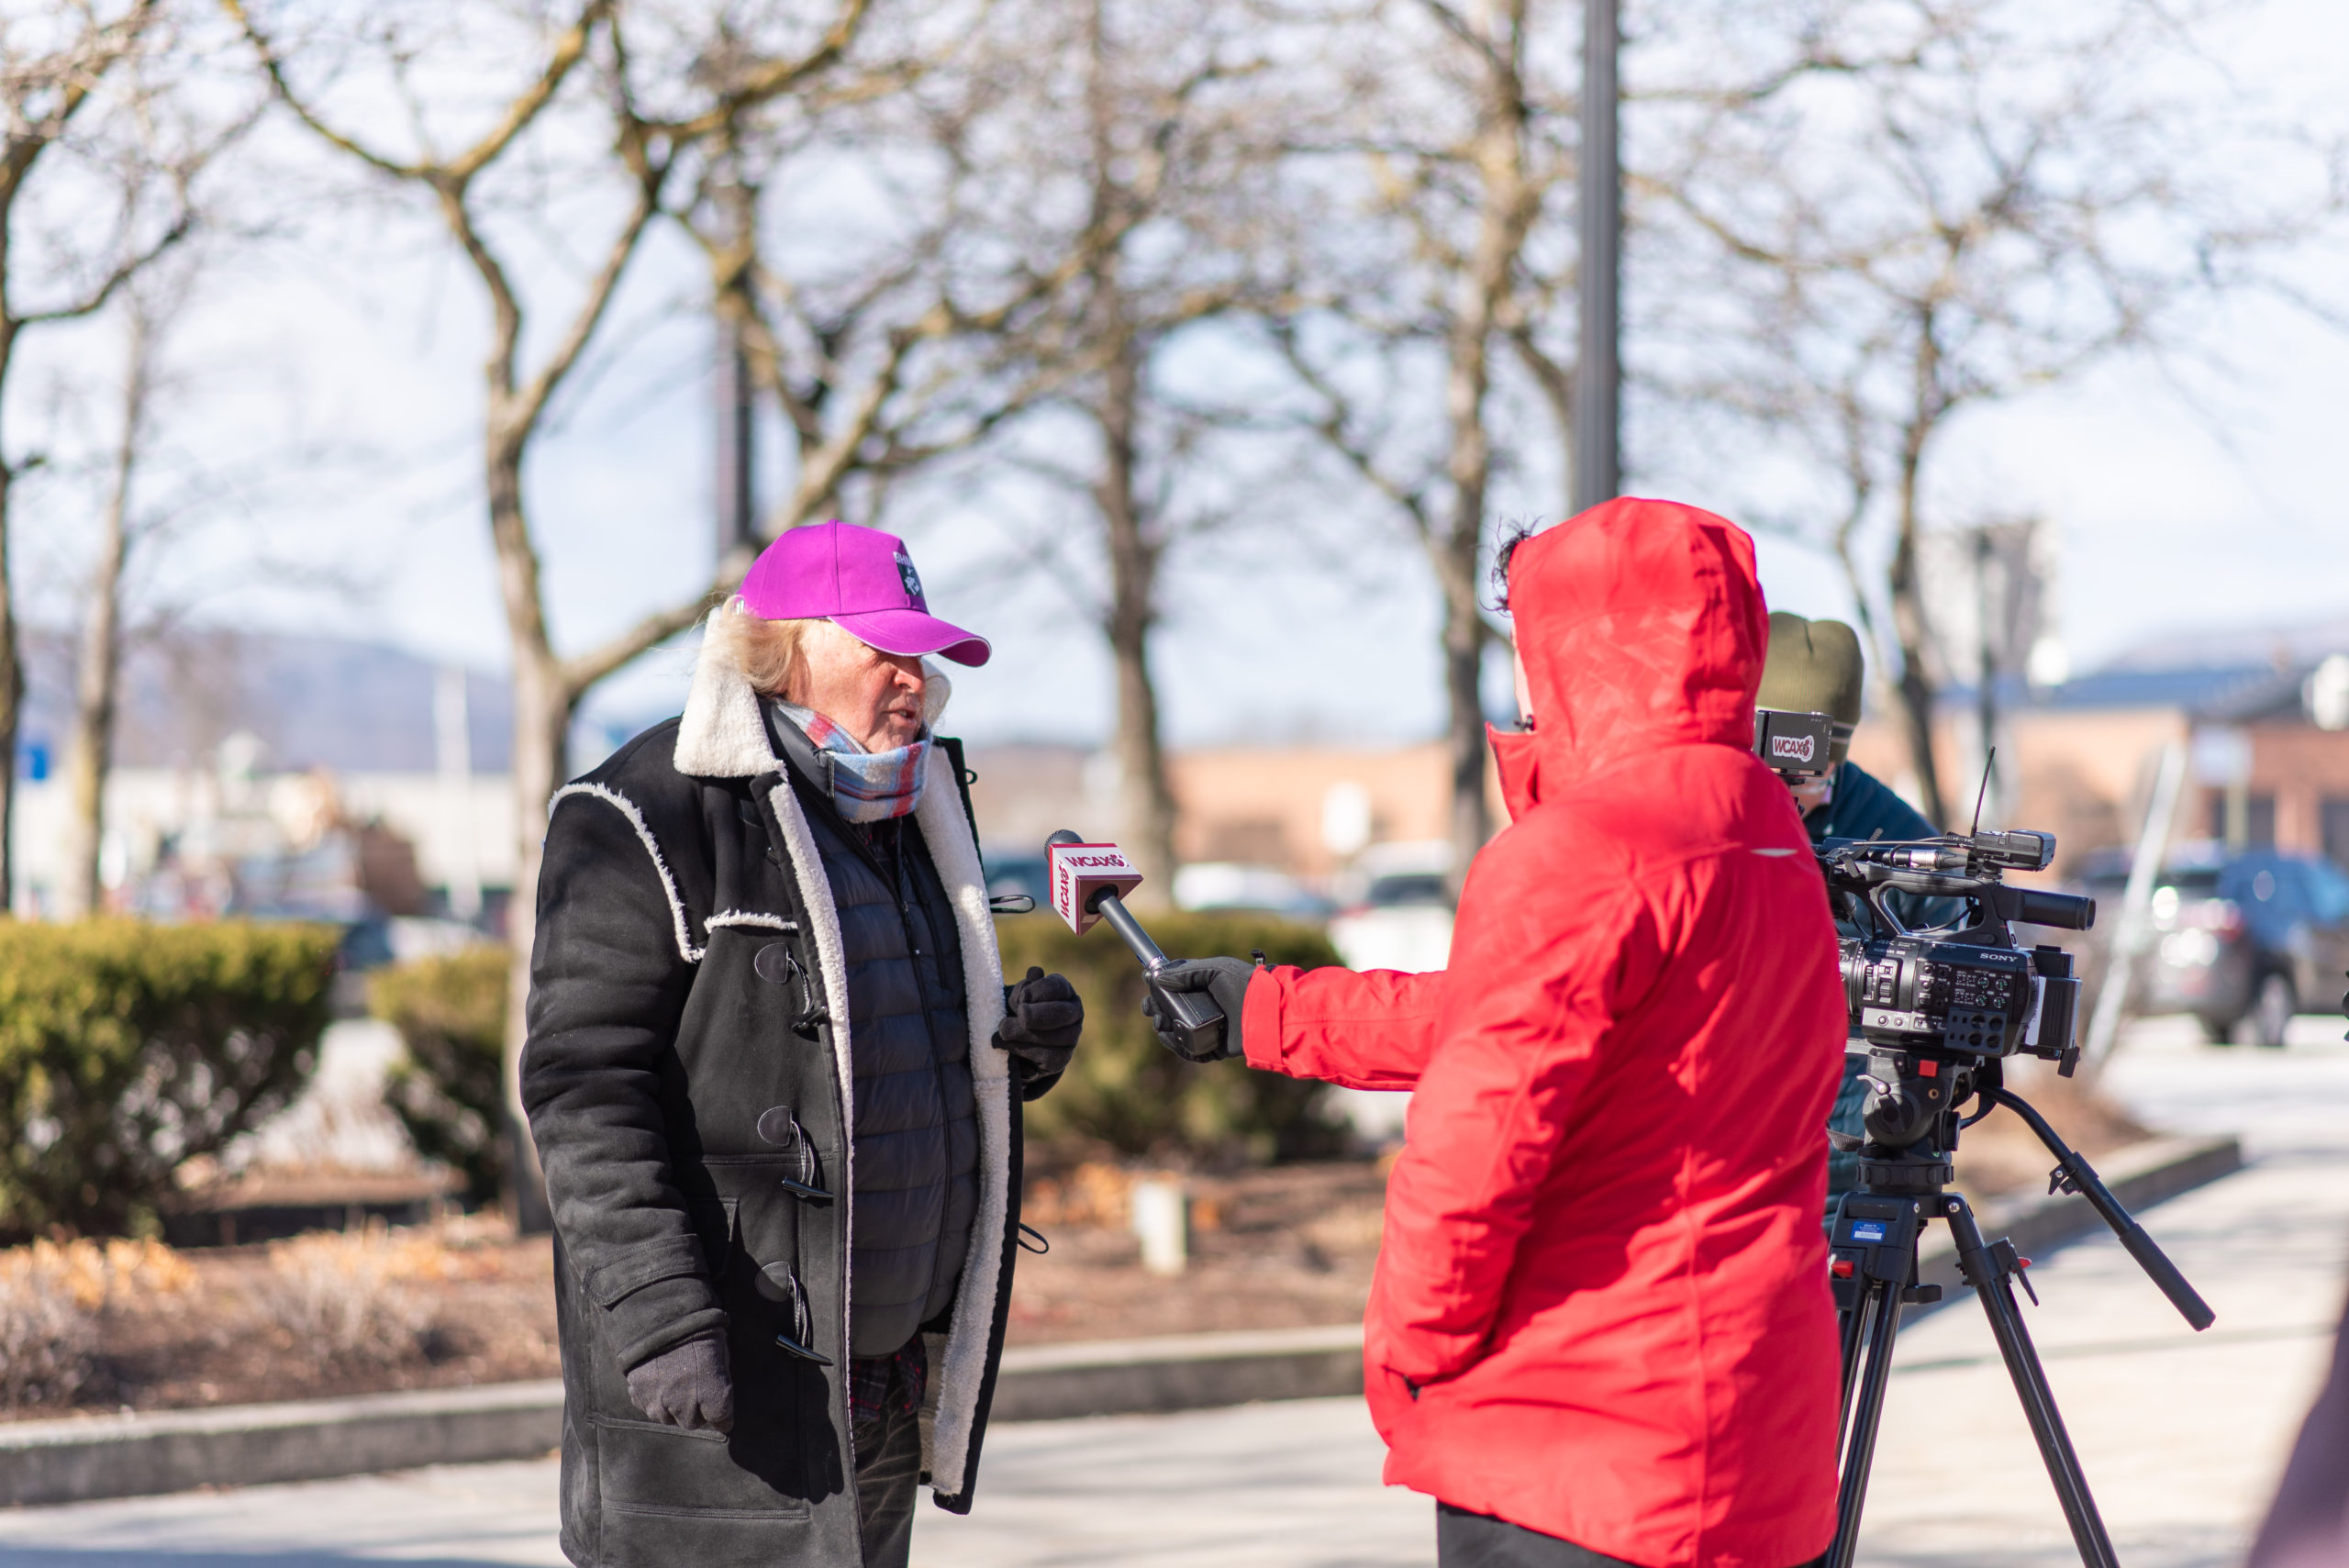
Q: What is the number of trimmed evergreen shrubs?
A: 3